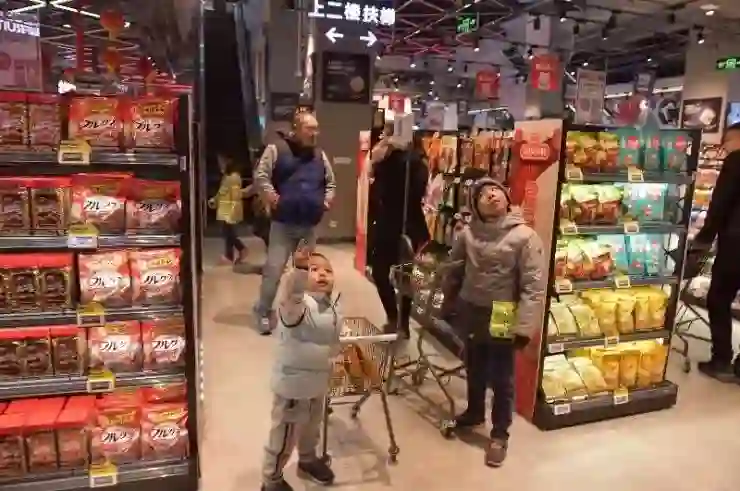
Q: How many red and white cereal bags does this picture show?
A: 10